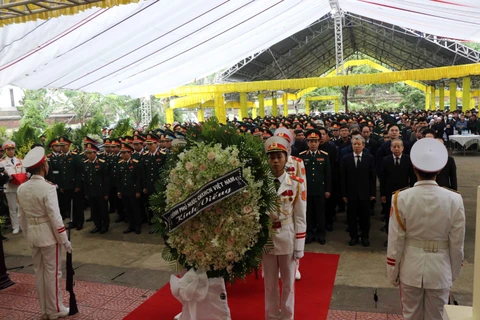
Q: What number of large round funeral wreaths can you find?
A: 1